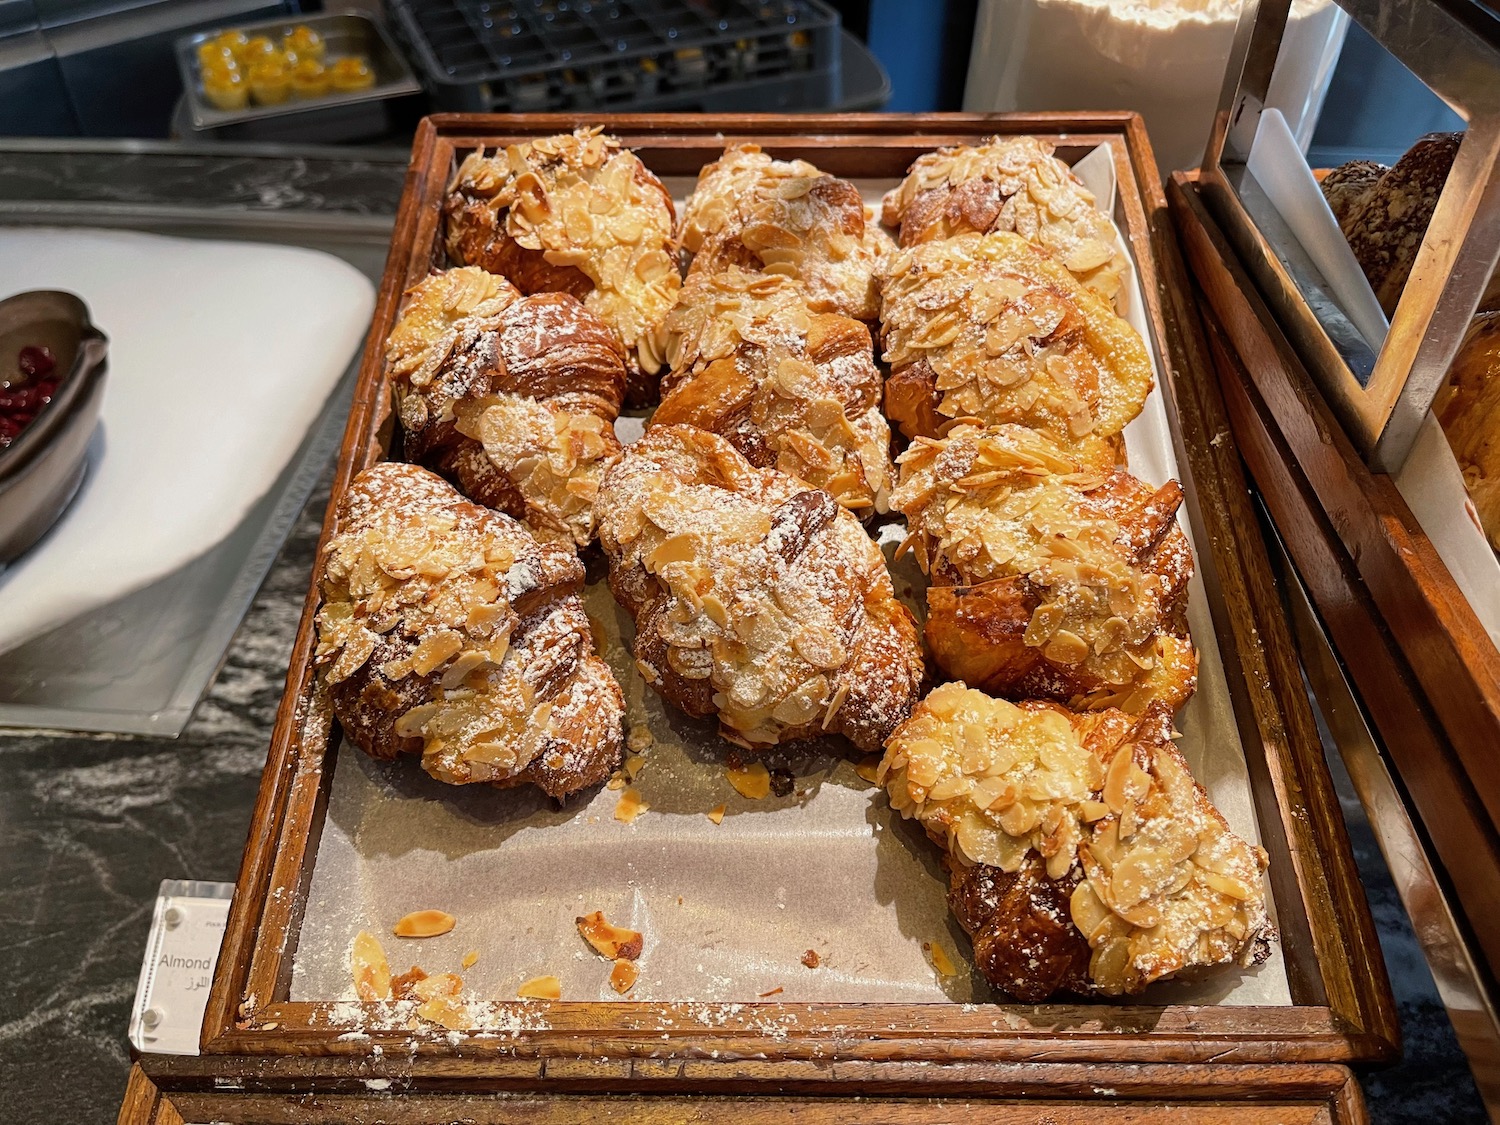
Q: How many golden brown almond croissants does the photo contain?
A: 10